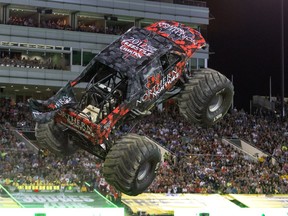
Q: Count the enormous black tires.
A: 3